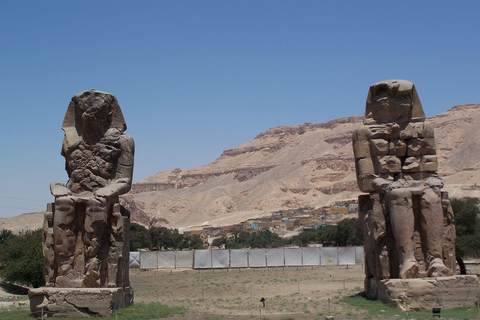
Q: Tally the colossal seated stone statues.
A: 2